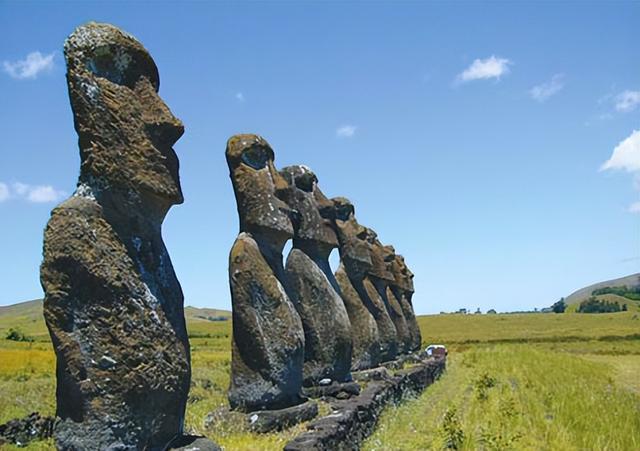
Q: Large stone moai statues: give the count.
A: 7